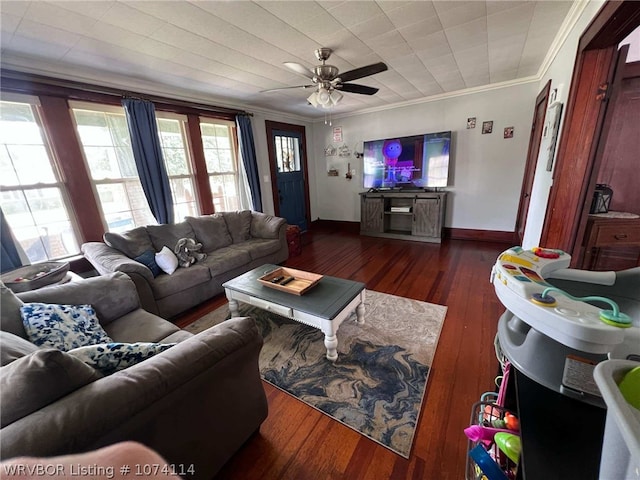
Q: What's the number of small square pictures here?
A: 3